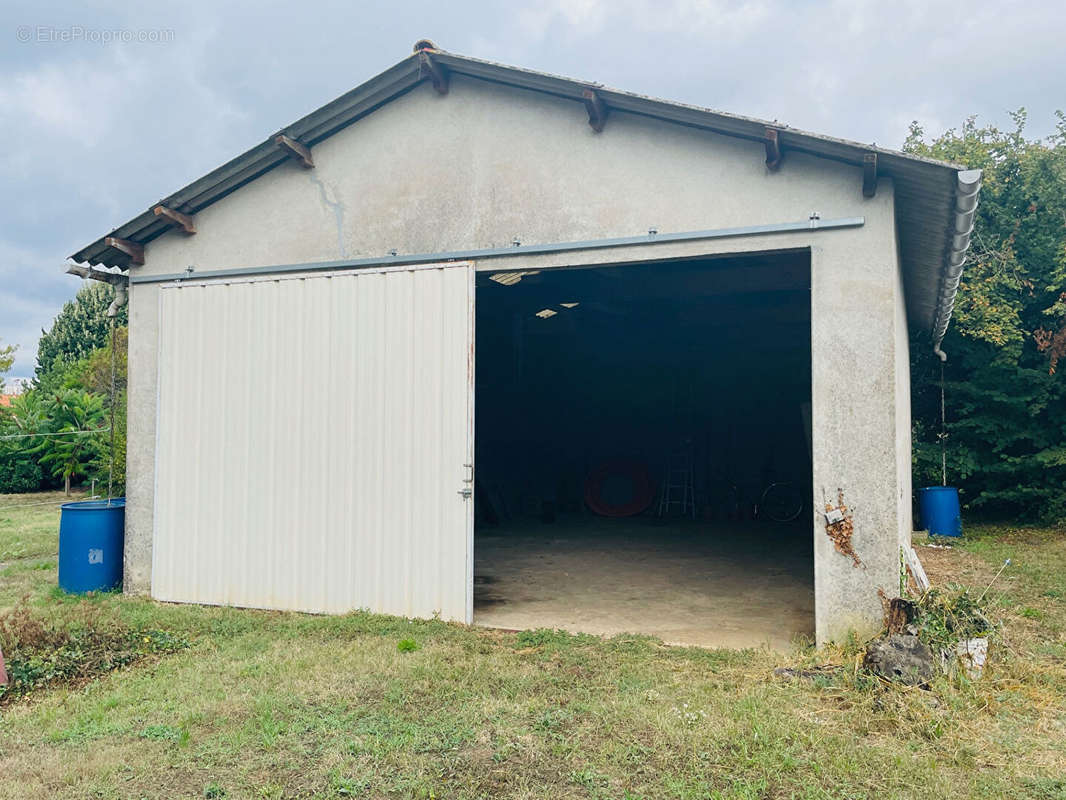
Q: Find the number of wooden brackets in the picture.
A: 7